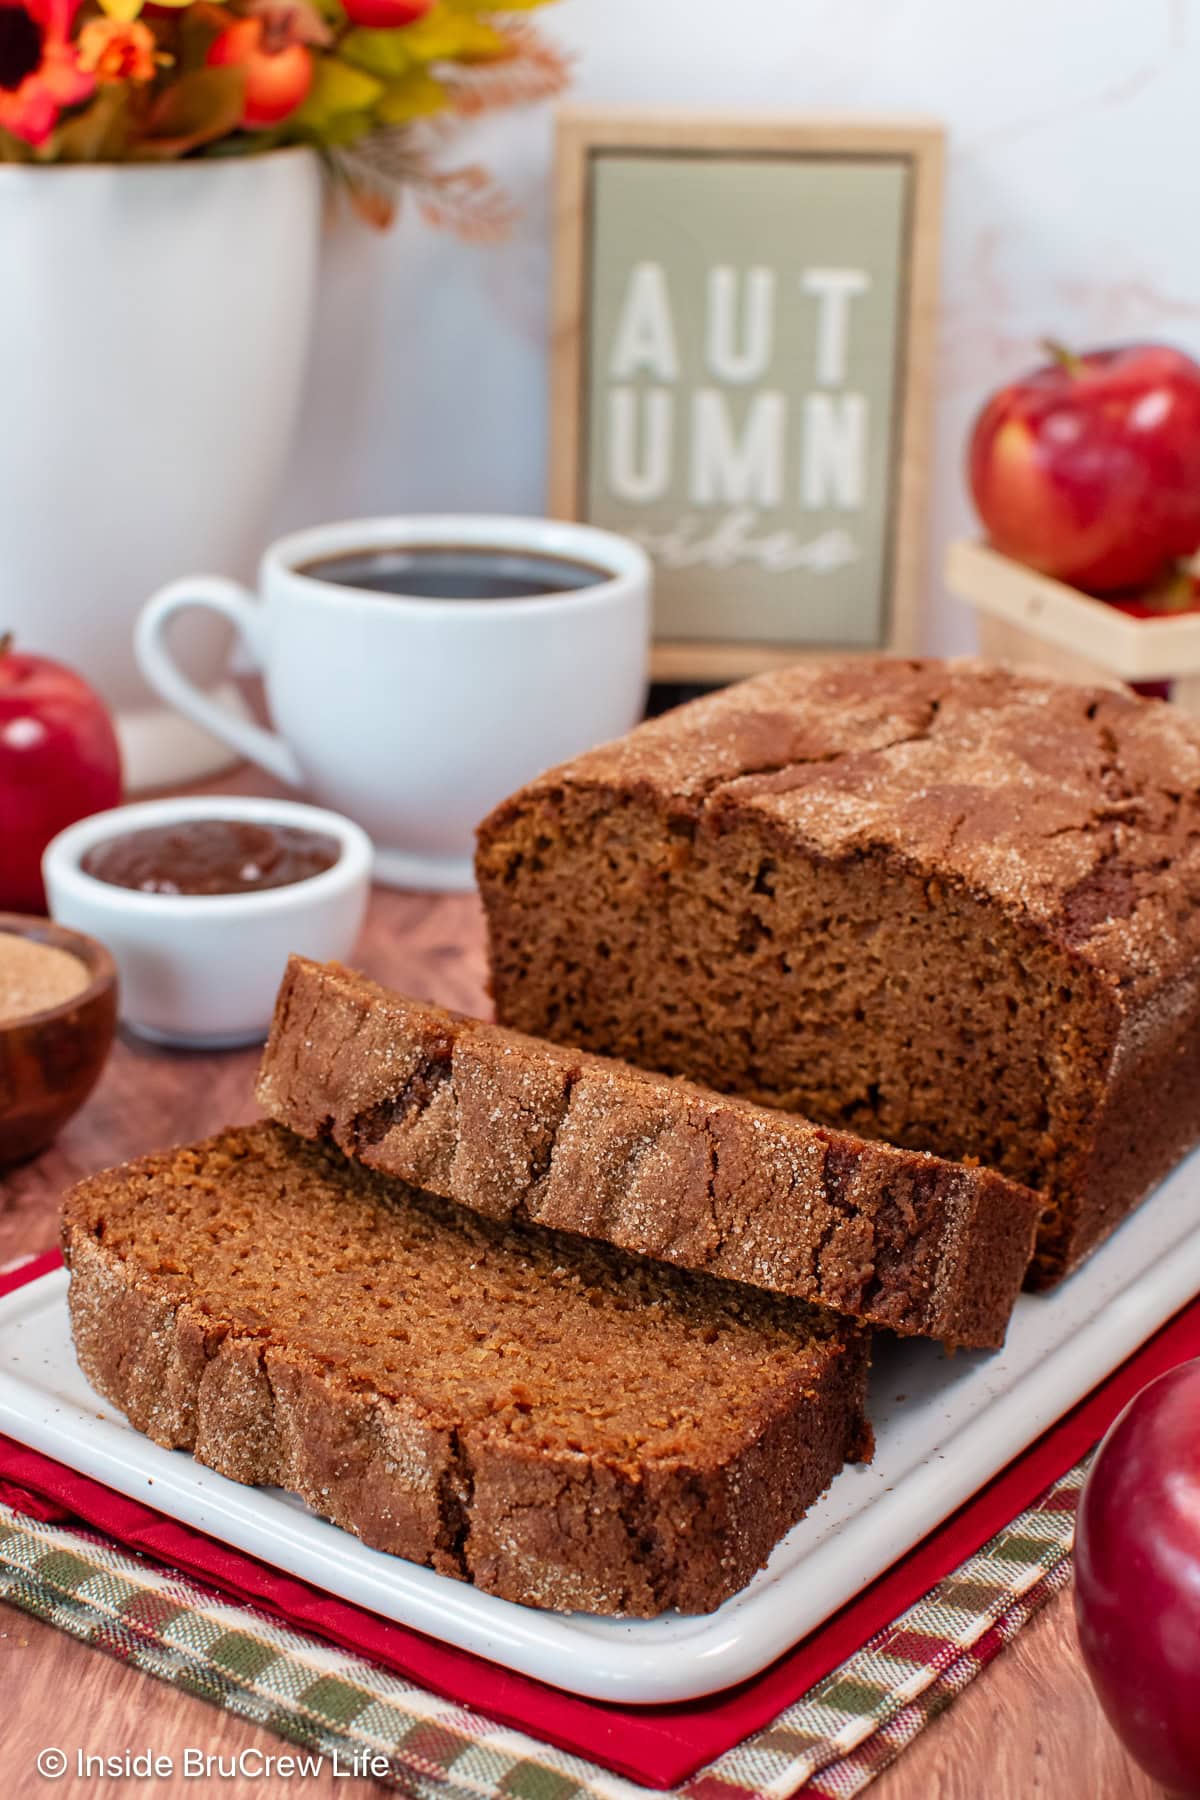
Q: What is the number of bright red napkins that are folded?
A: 1